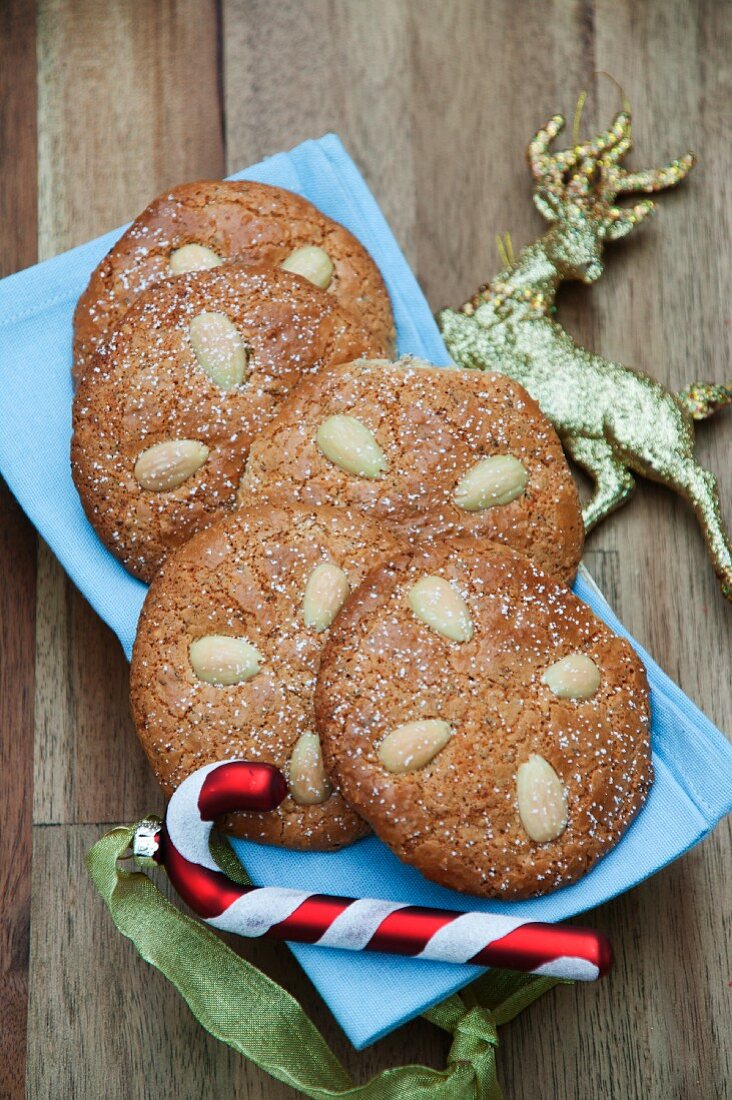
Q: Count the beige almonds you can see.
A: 13